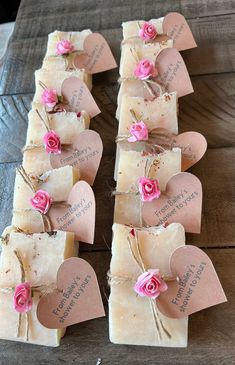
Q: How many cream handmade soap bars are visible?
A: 10